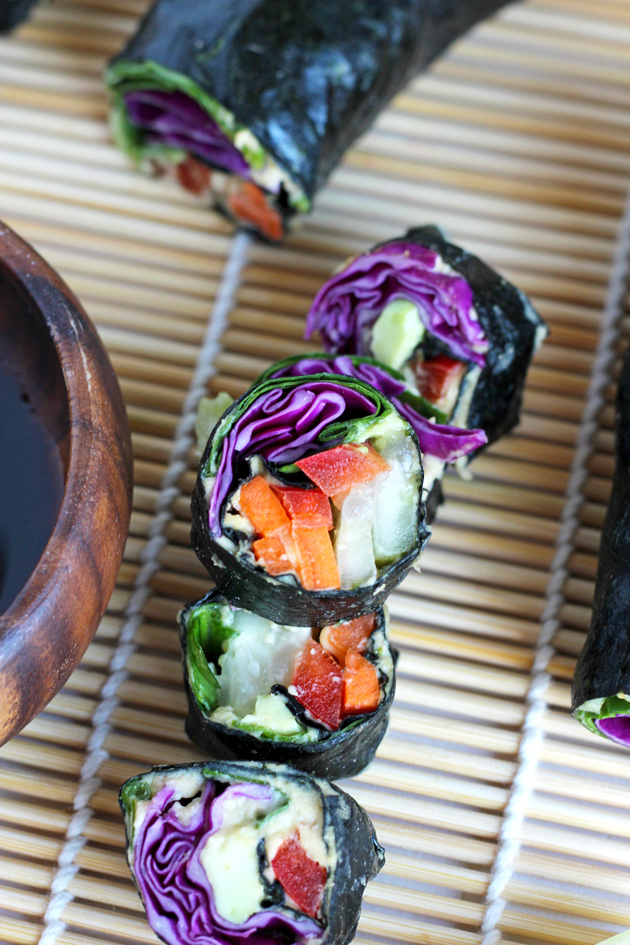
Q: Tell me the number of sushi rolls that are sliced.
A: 5